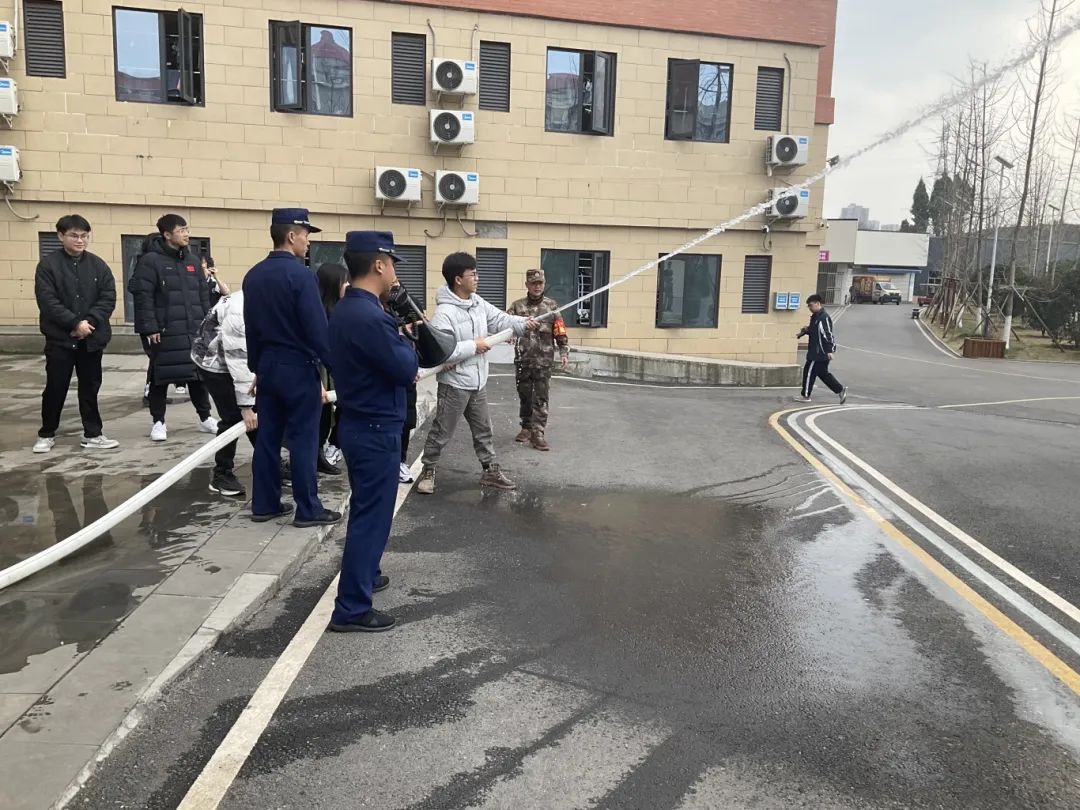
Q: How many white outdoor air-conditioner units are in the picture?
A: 9